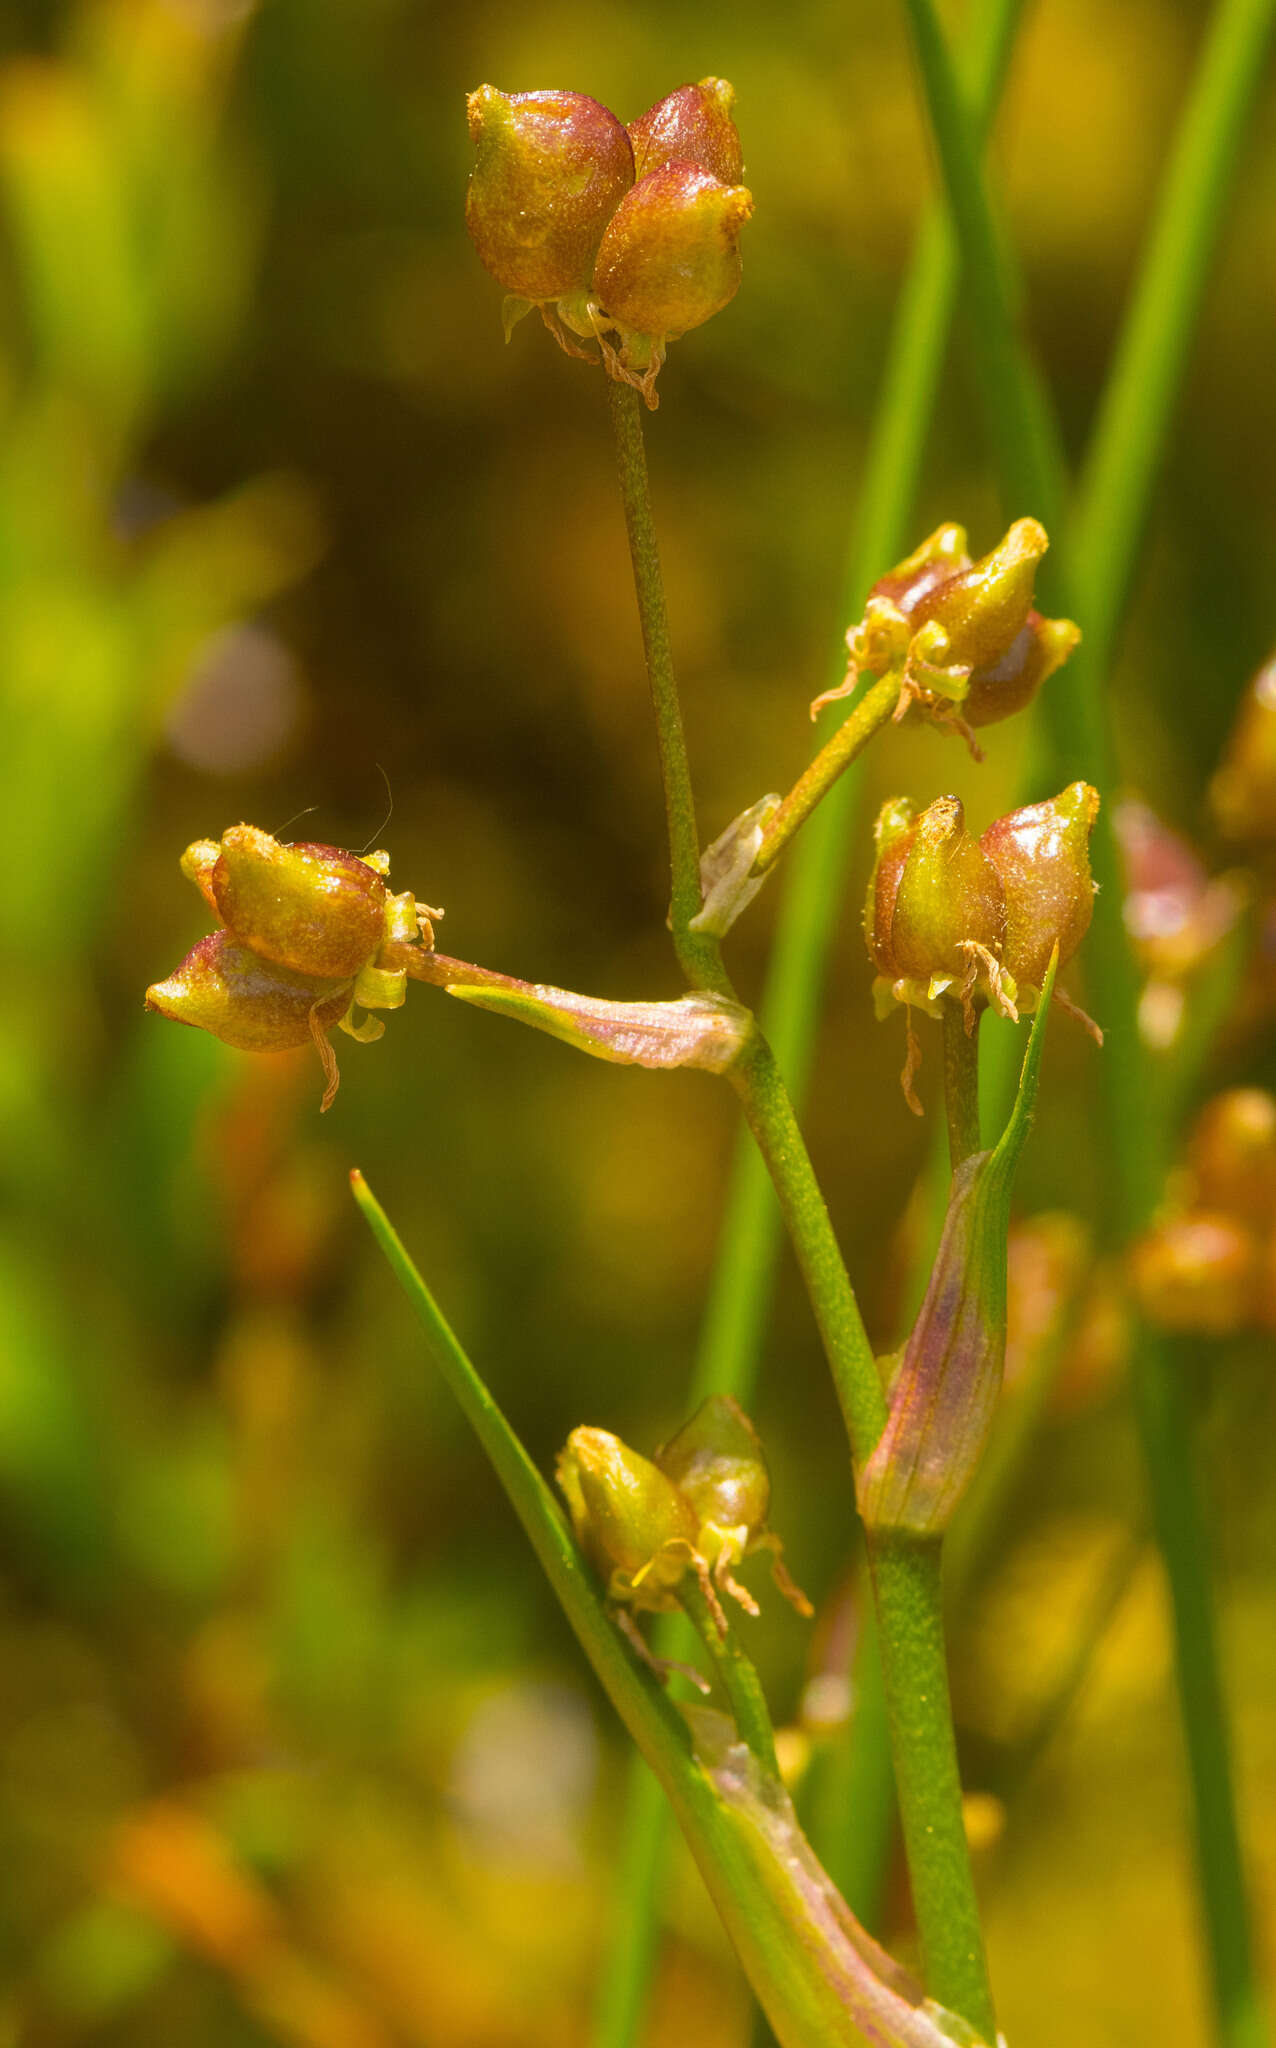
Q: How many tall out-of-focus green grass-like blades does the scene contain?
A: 3